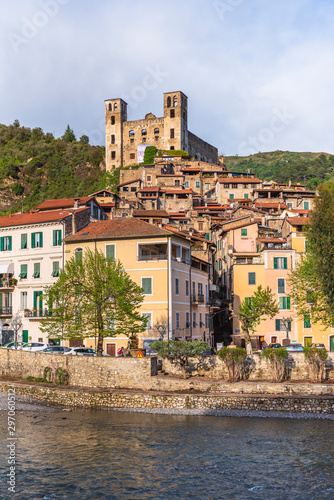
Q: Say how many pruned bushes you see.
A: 3